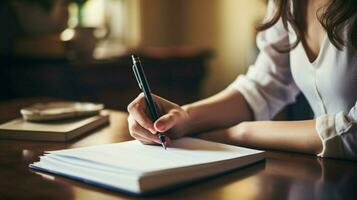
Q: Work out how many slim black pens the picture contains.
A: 1